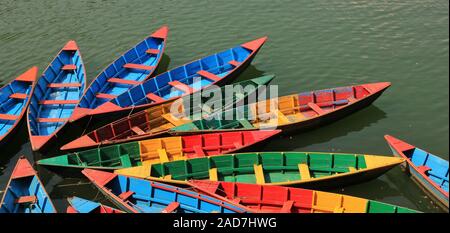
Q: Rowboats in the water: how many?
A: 13